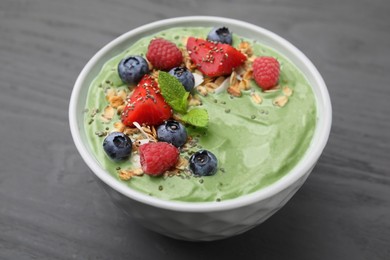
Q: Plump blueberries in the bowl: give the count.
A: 6